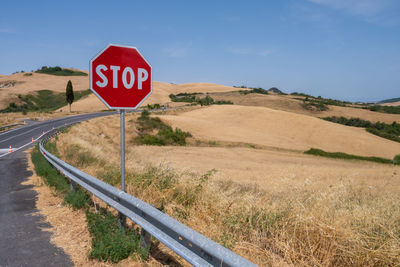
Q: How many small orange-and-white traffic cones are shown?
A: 5